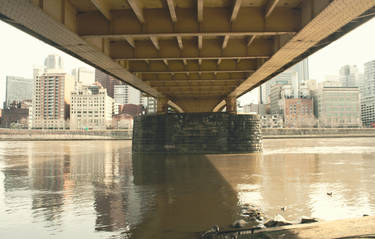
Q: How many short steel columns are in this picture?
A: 2